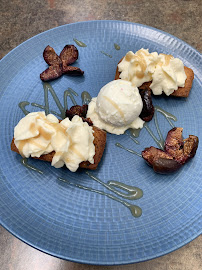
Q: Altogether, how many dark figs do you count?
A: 4